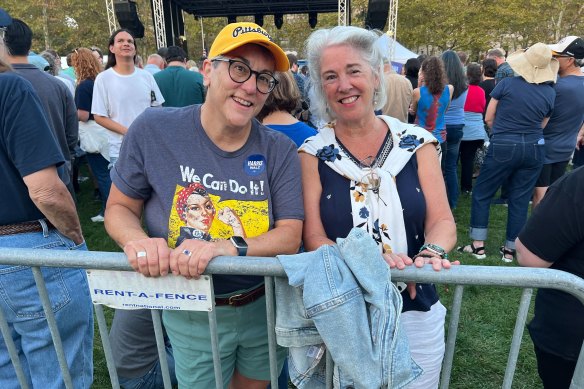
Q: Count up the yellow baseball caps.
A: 1